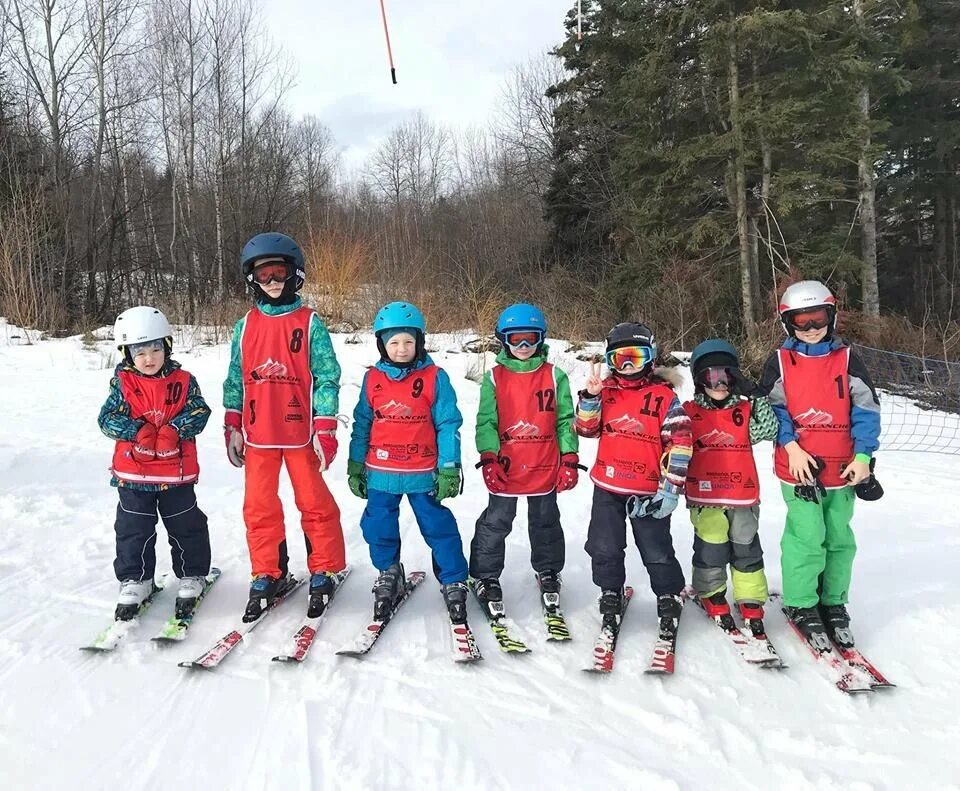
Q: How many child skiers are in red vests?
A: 7